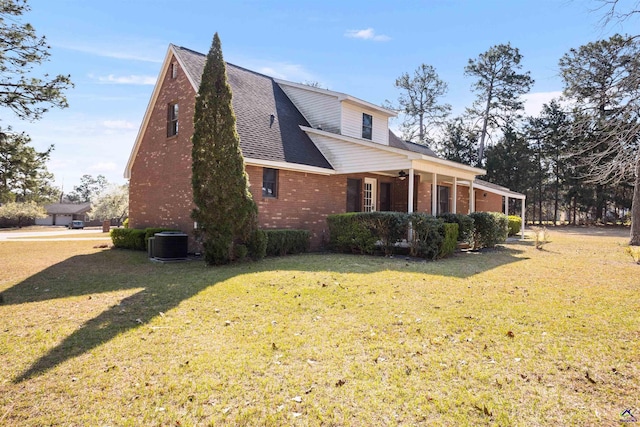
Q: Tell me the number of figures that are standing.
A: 0